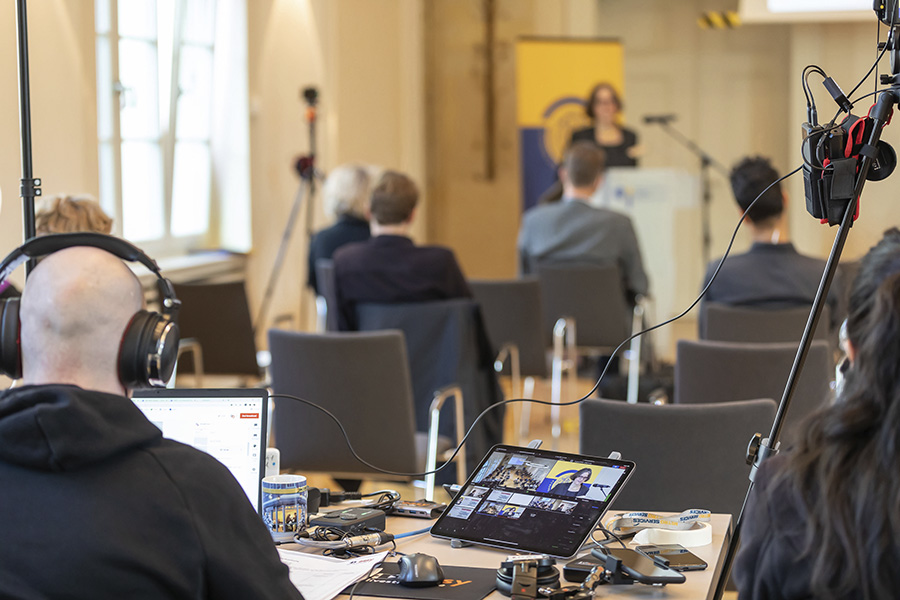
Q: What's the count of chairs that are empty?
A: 5